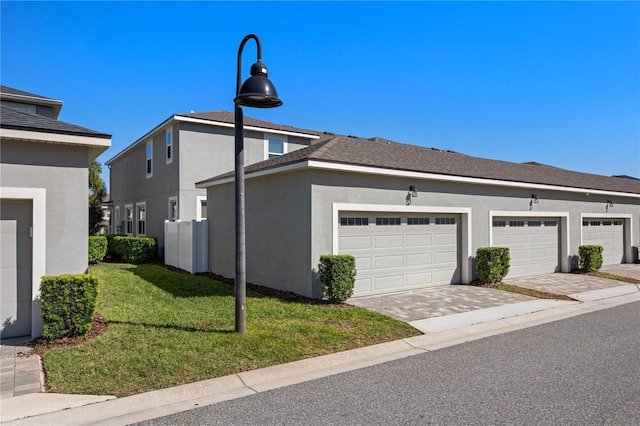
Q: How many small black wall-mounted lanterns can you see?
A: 3